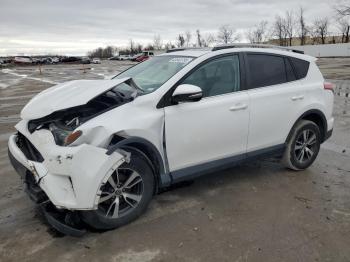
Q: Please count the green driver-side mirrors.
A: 0